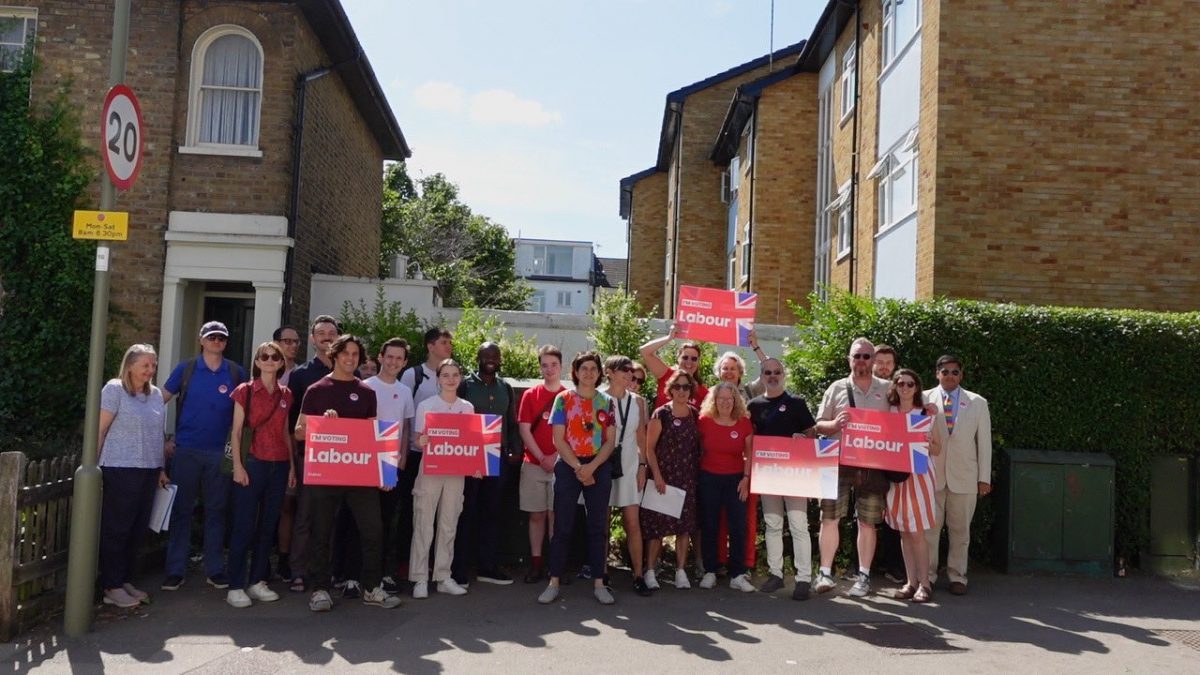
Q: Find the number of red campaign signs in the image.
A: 5